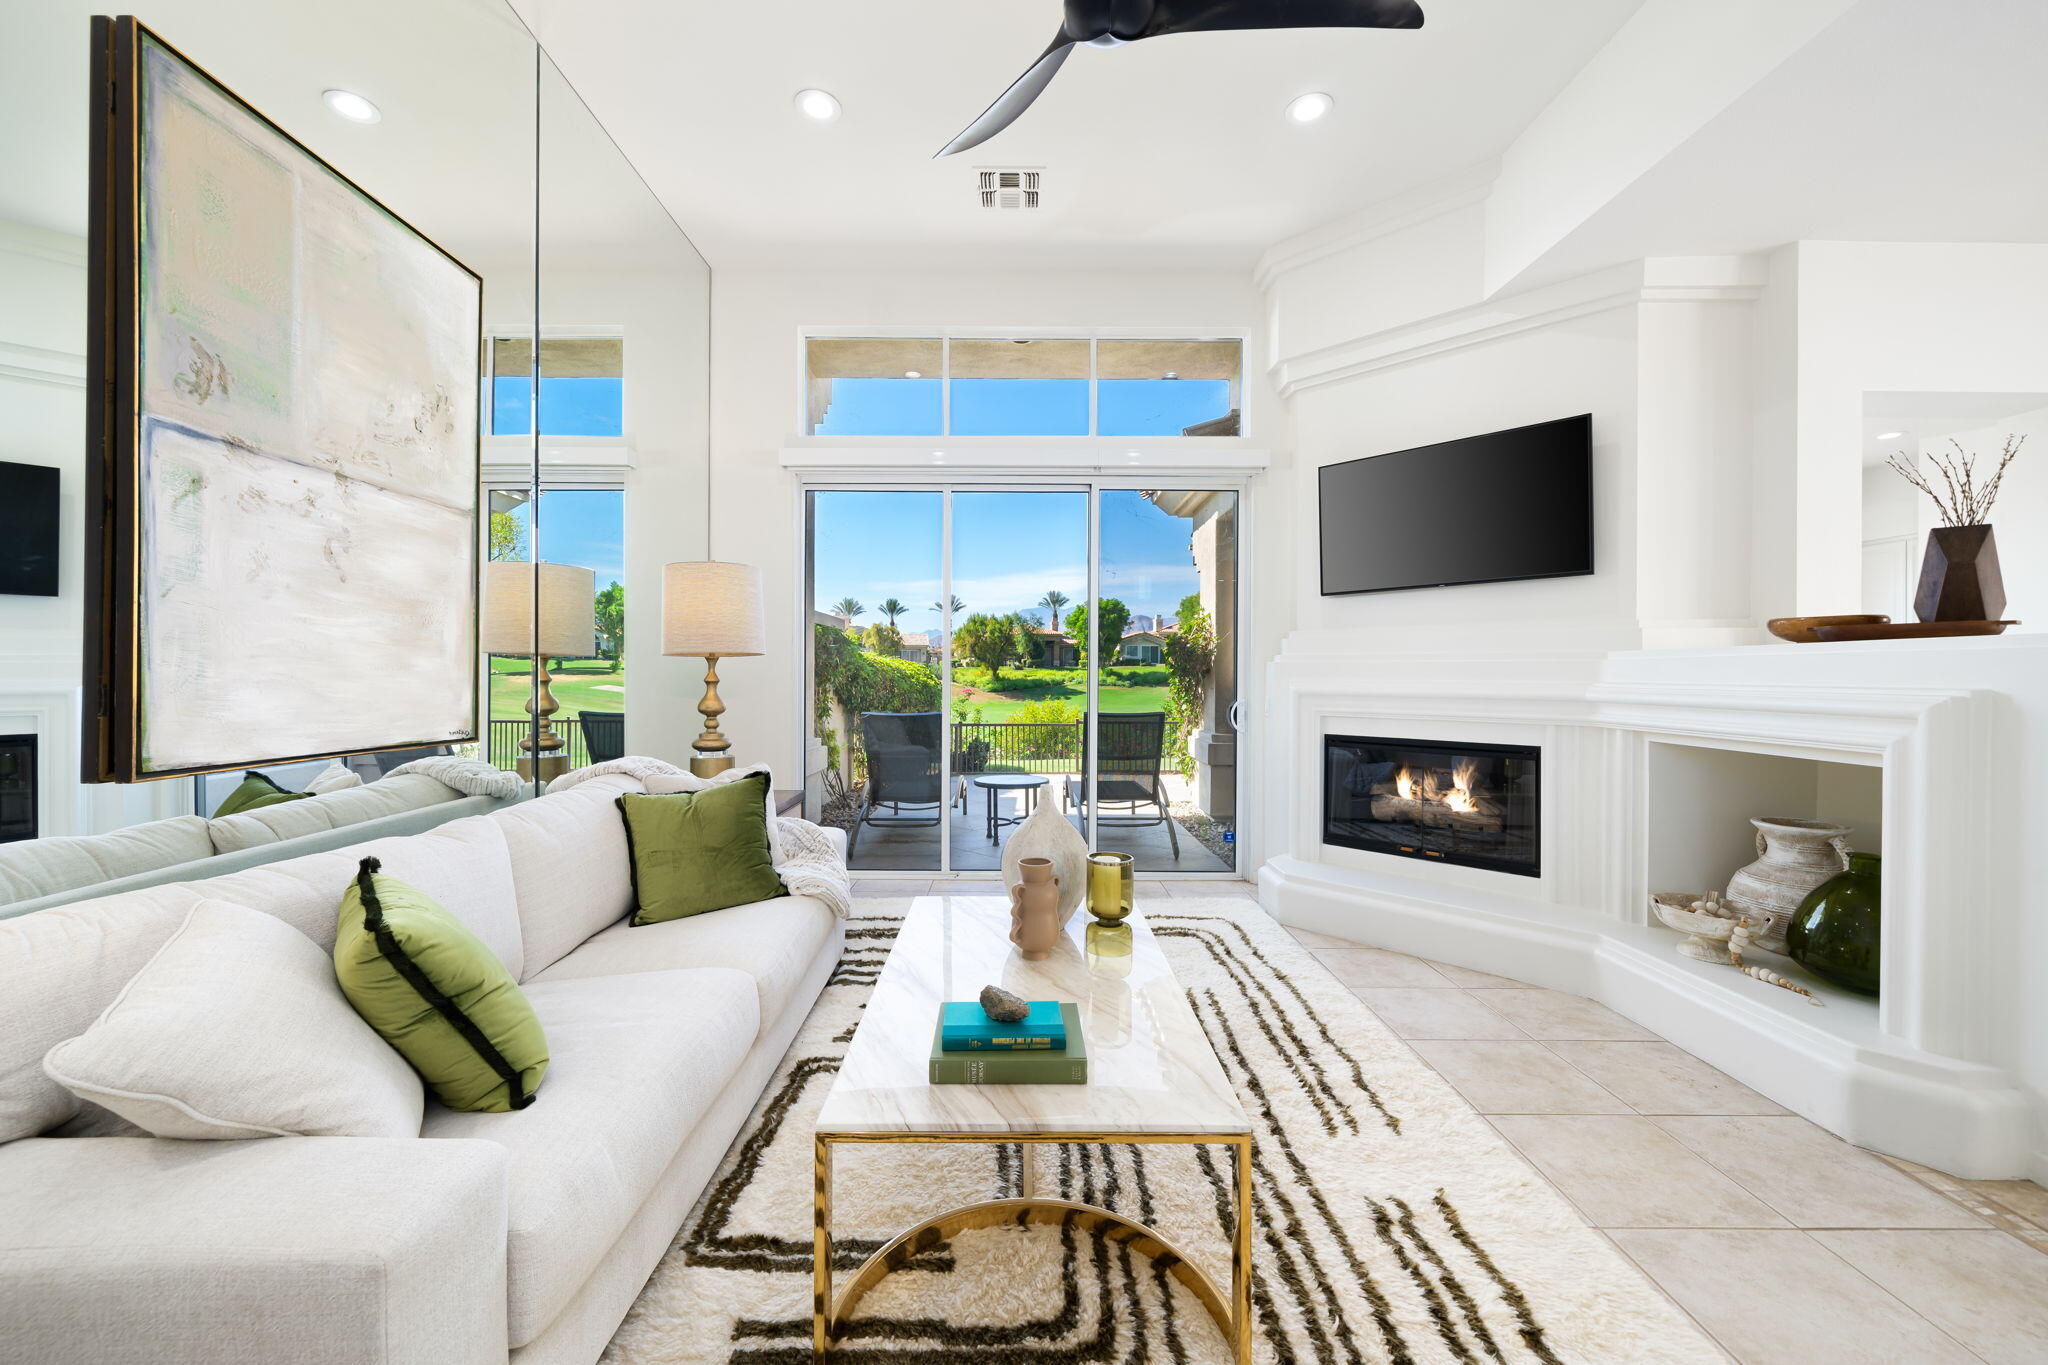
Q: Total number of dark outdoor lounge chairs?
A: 2